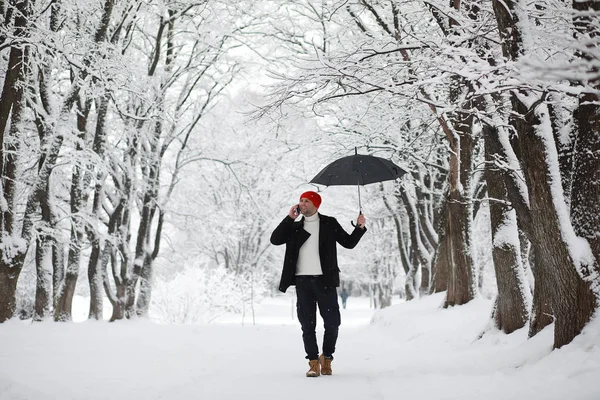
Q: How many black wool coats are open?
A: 1